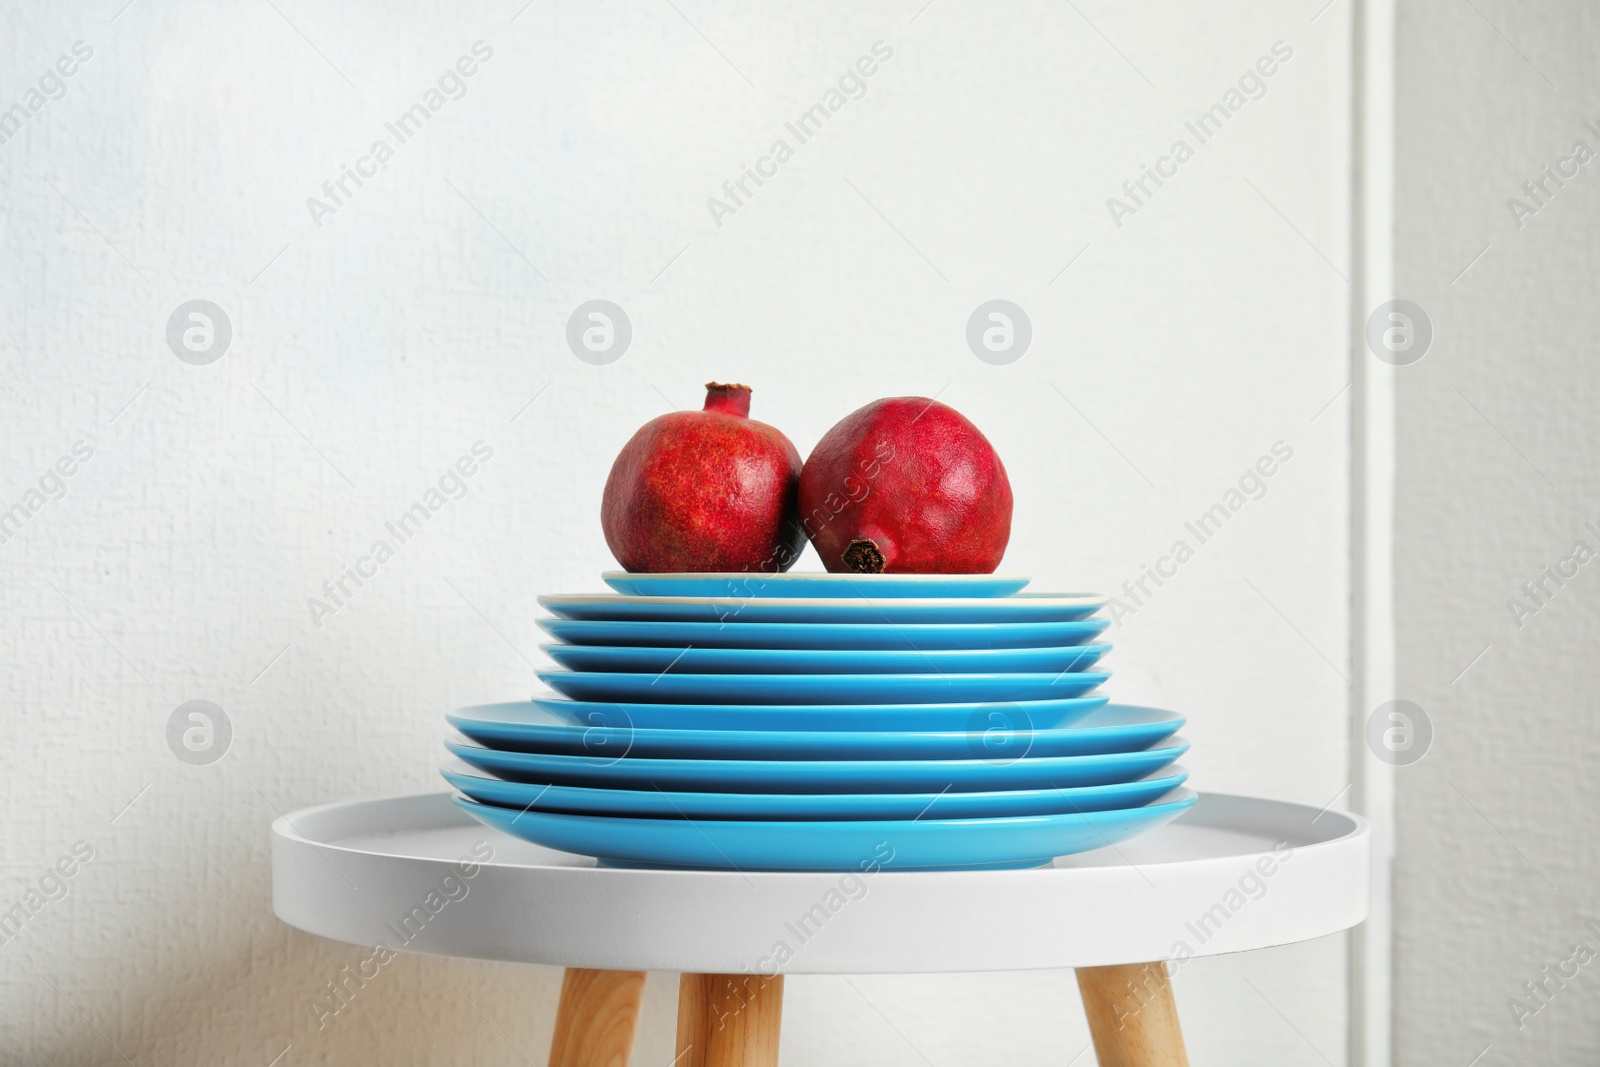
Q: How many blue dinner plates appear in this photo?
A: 10